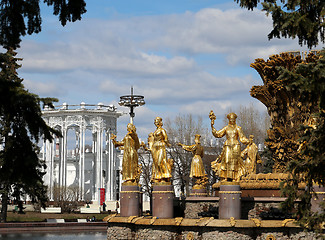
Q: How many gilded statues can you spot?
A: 5